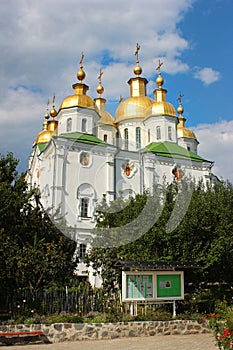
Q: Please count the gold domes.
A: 7